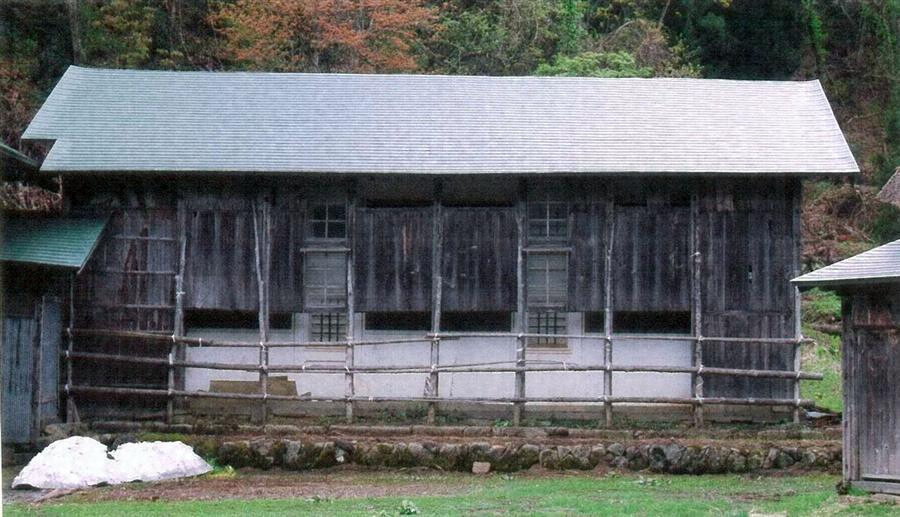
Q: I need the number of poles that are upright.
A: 9